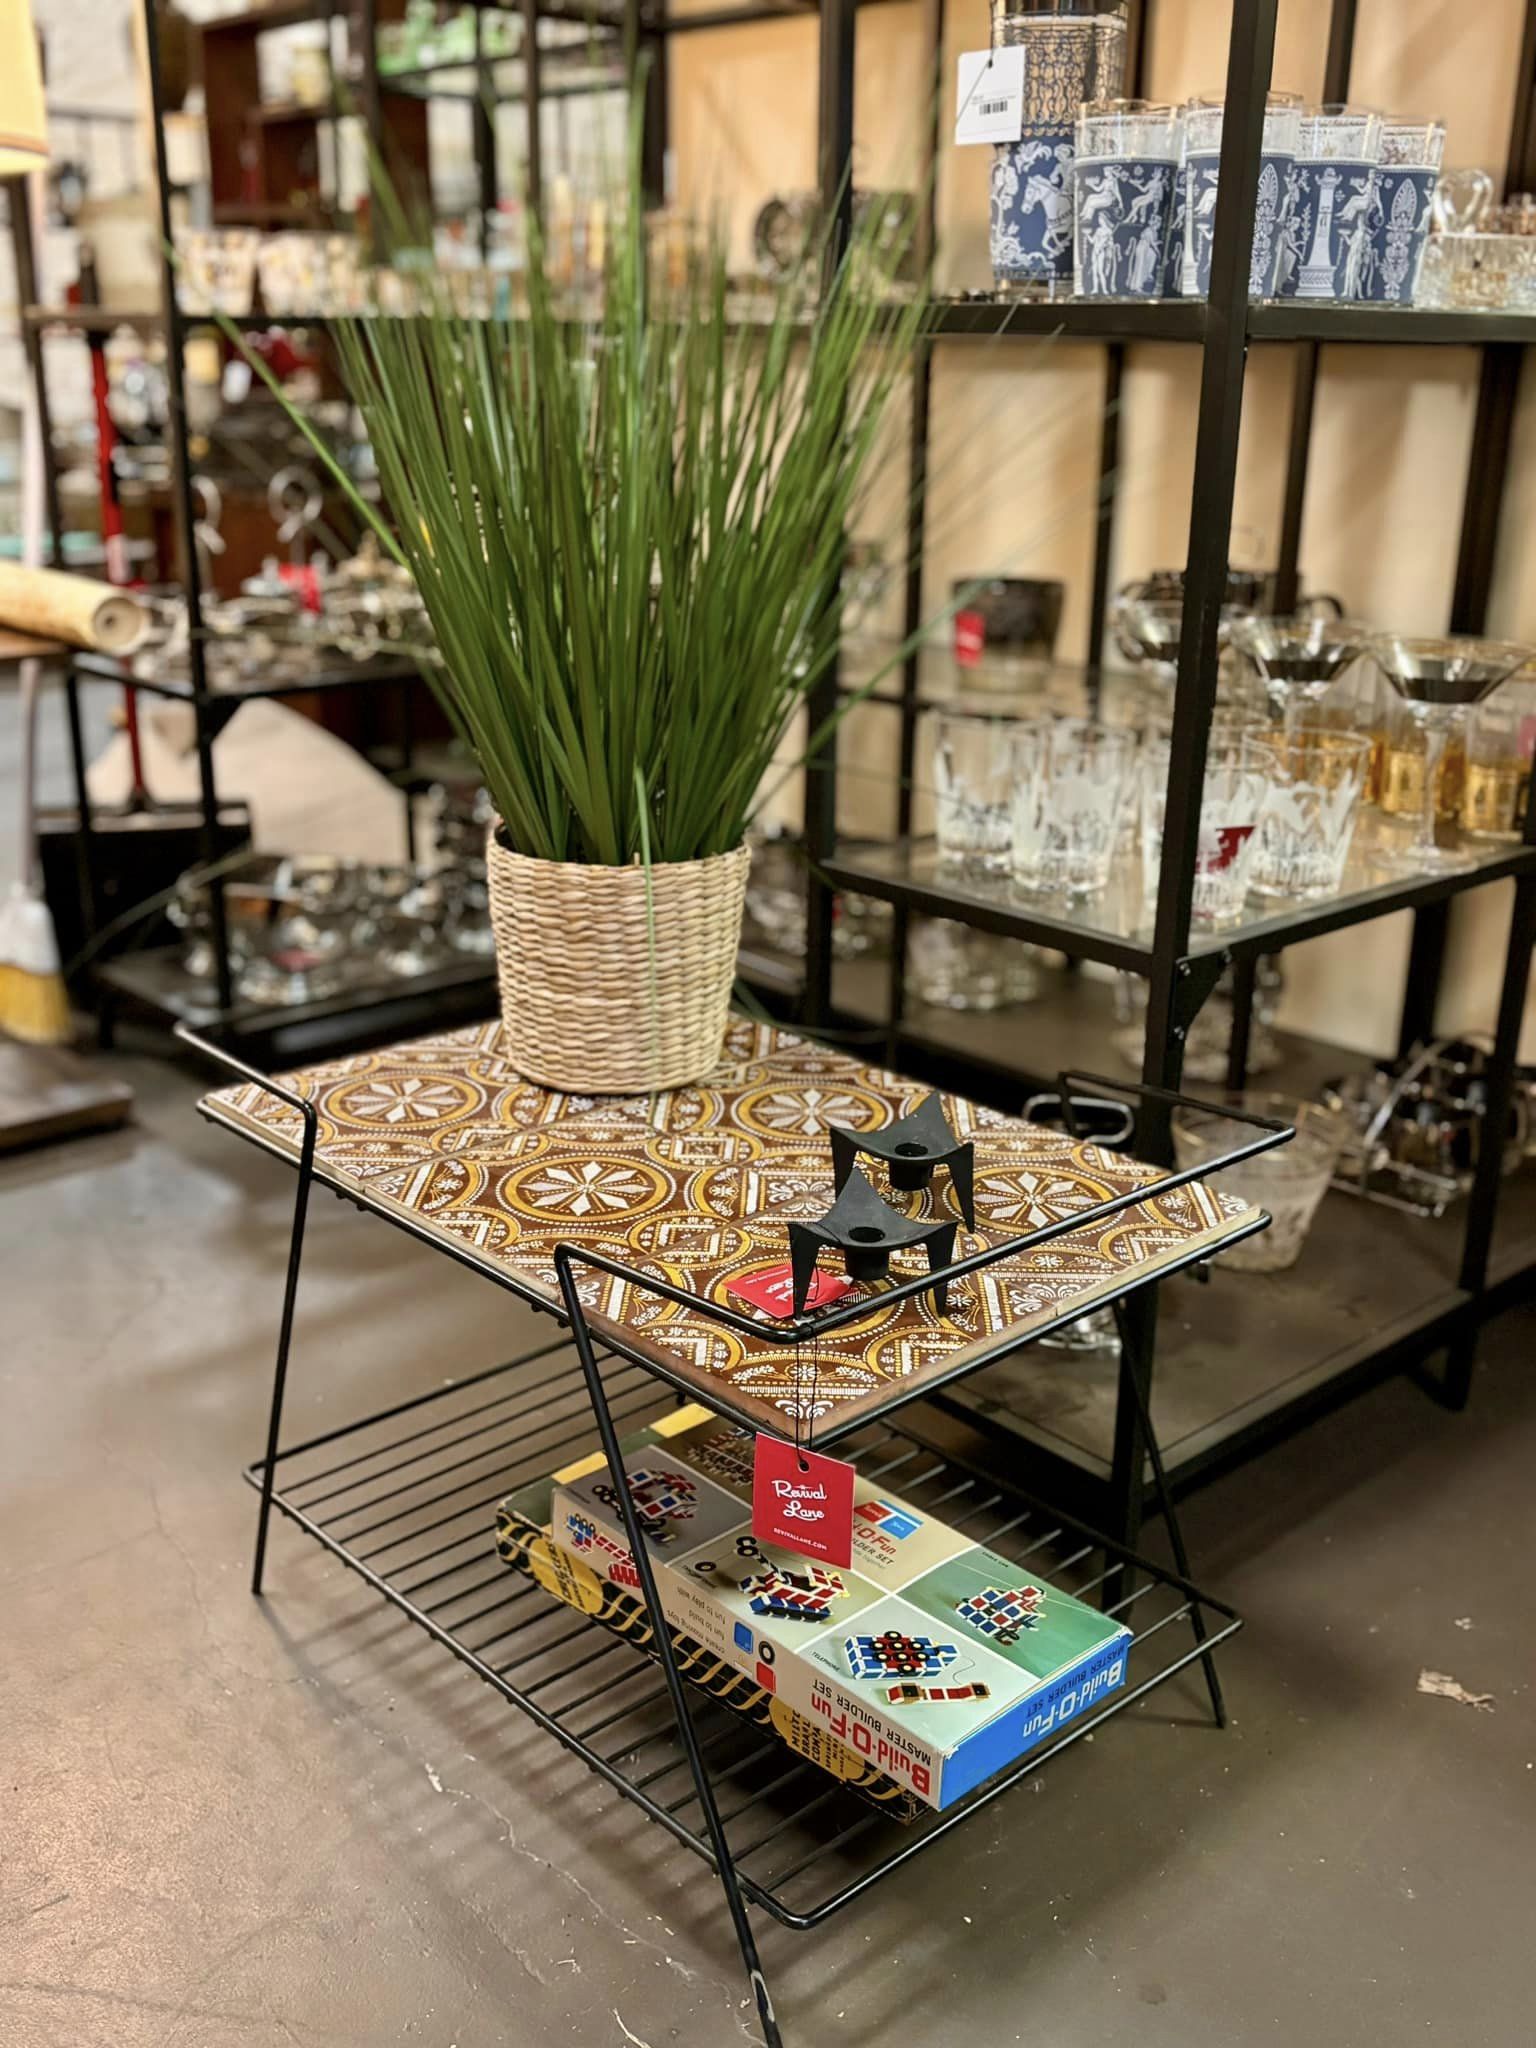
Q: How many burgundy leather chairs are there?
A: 0